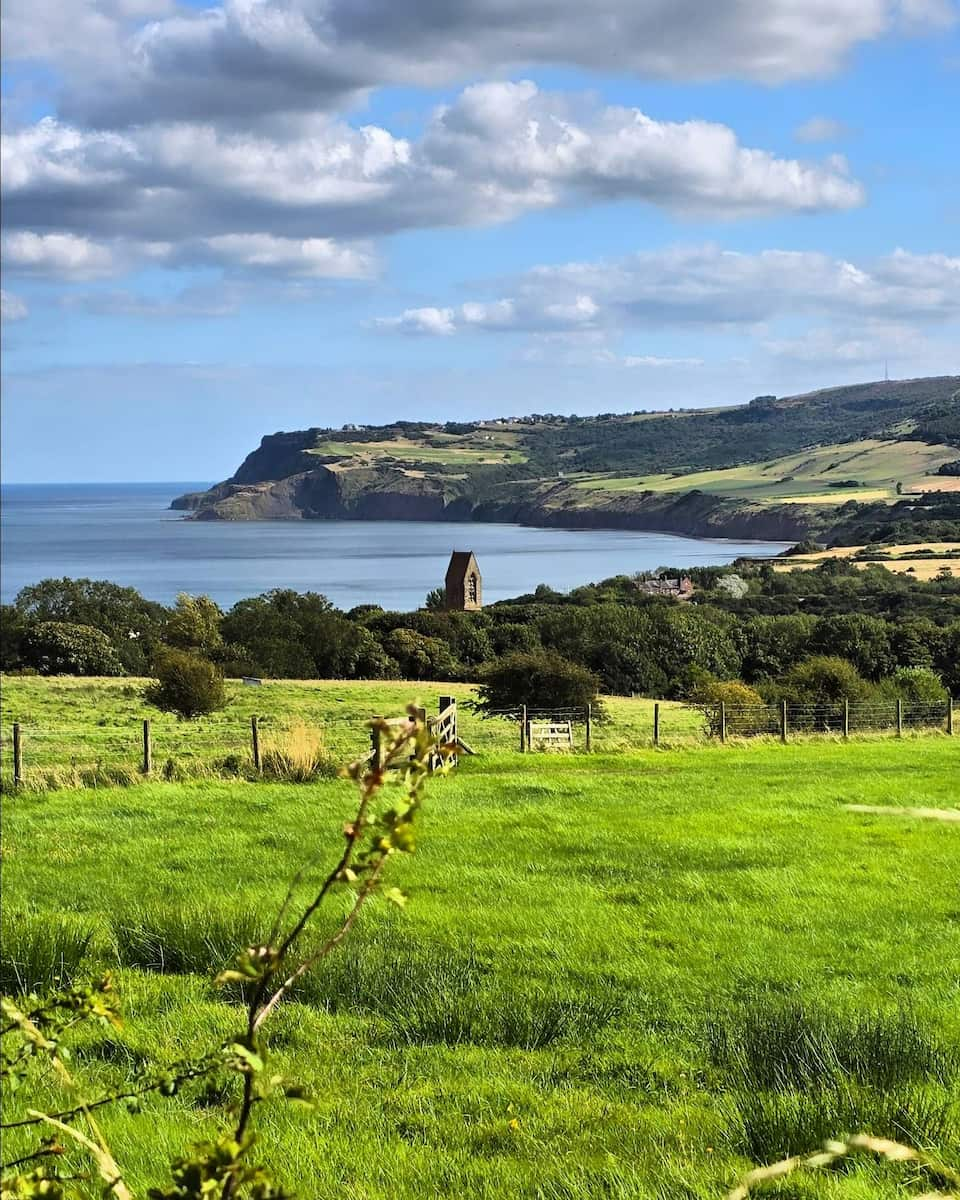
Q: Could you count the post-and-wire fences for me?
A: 2